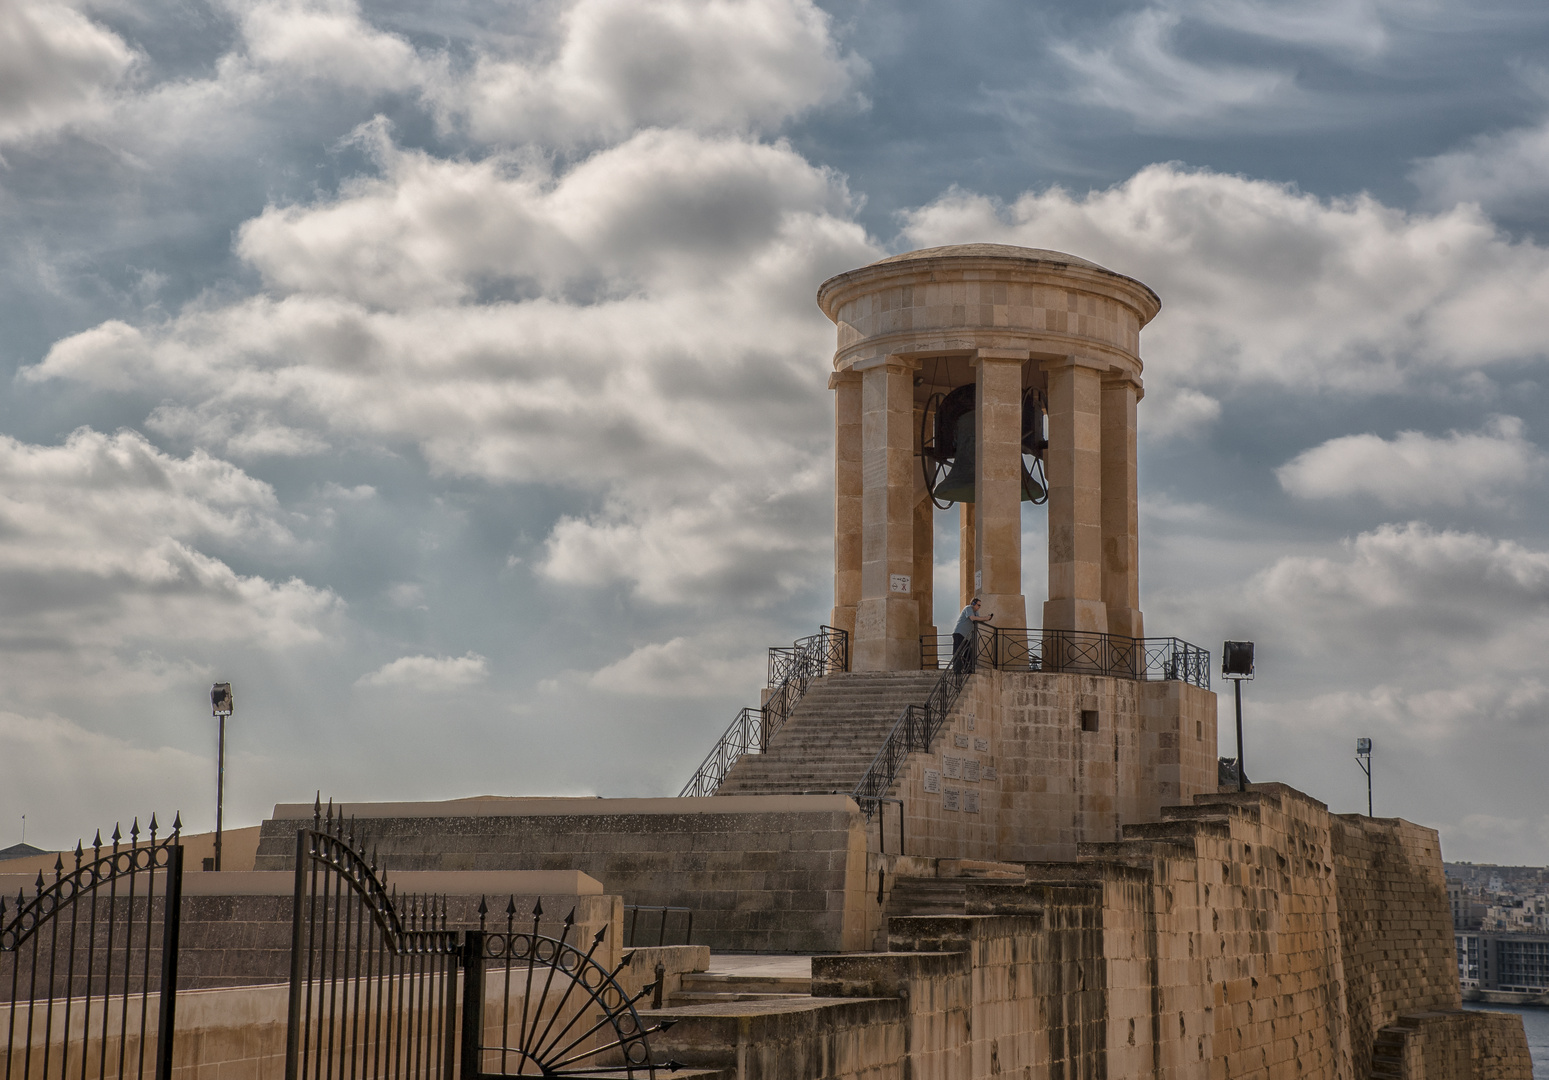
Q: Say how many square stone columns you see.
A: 7